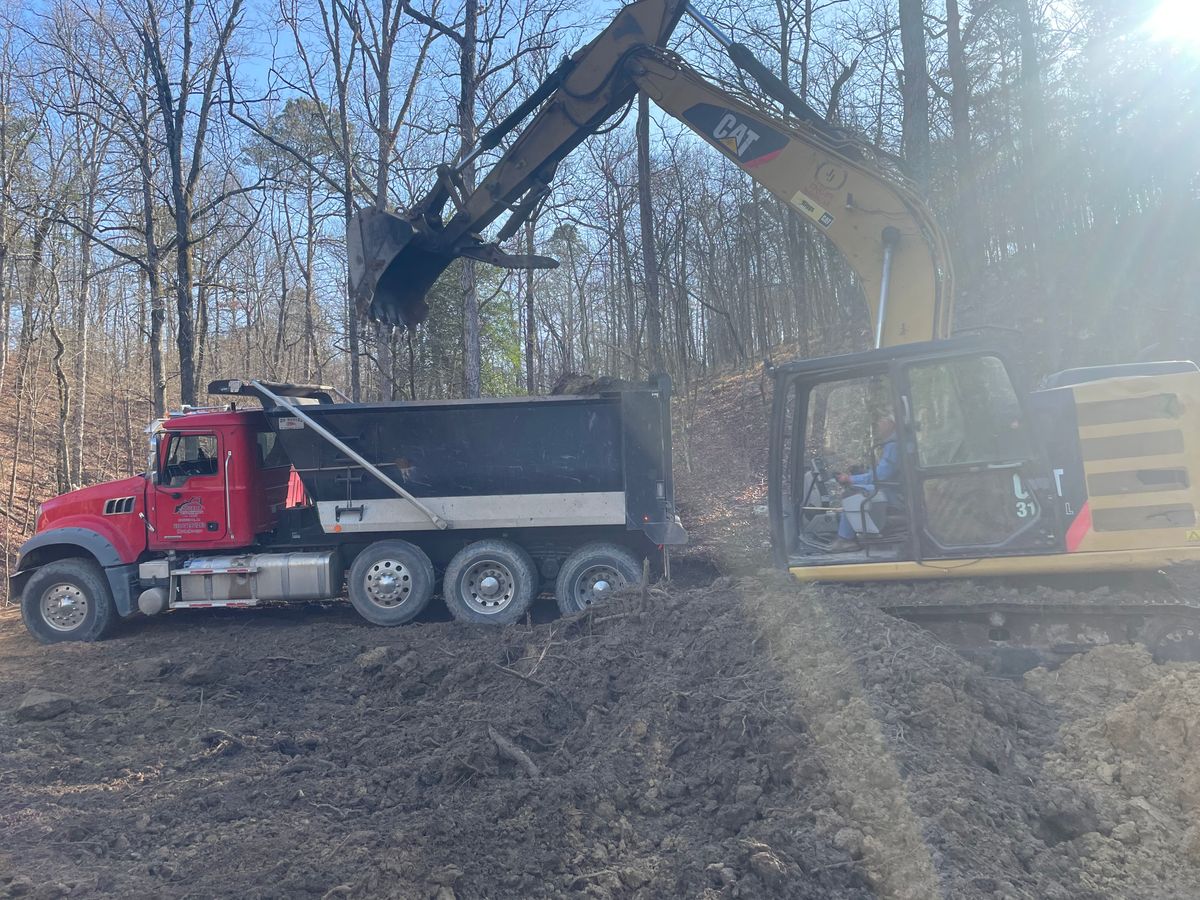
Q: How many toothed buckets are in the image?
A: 1